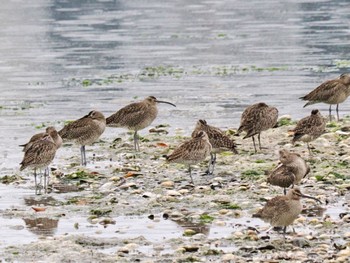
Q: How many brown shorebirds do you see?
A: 11